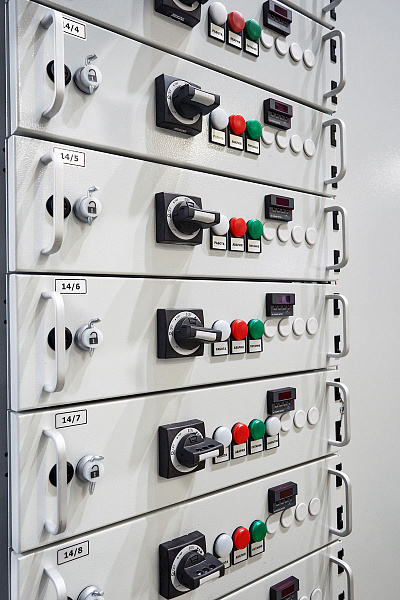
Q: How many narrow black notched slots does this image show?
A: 15